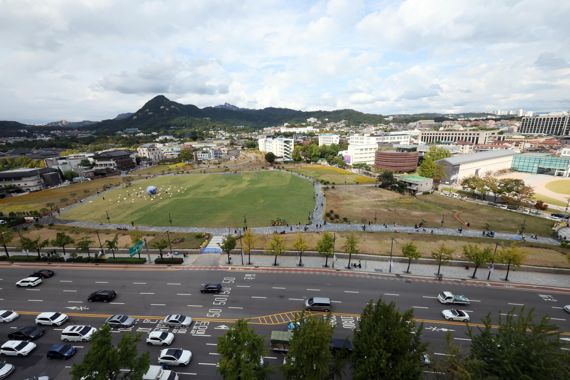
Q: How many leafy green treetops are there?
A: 5